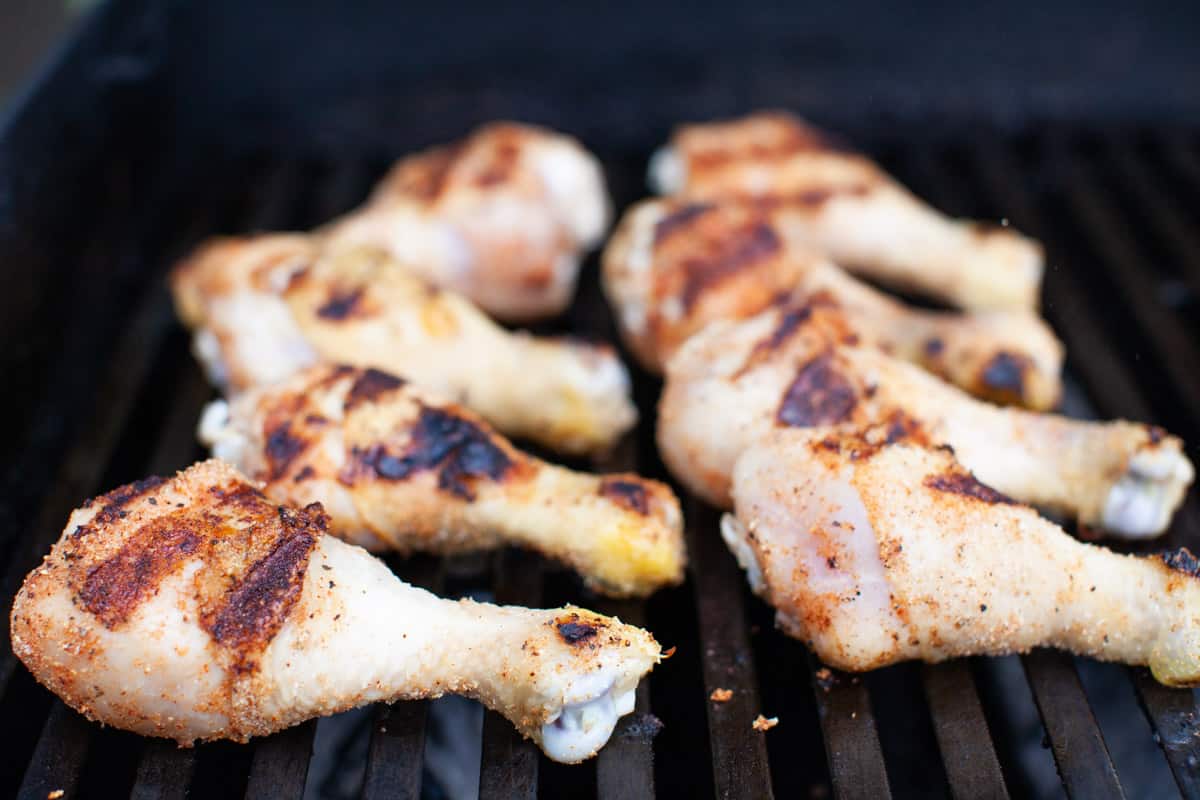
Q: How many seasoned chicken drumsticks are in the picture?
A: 8